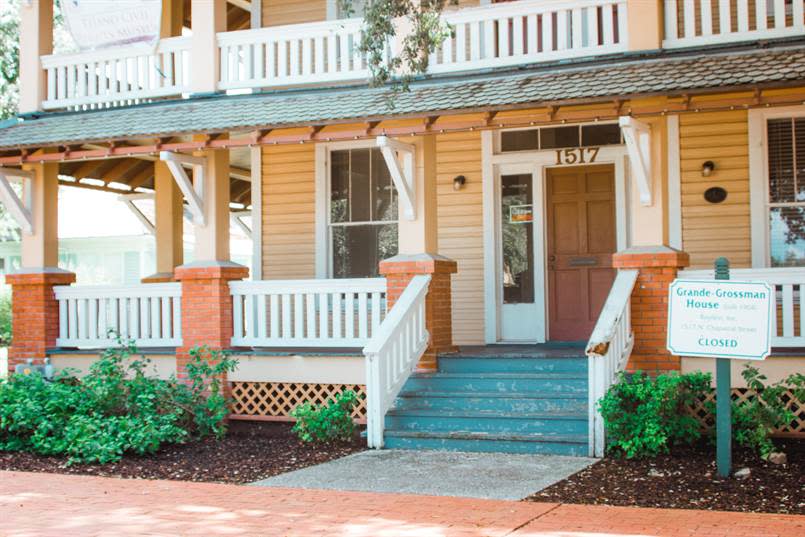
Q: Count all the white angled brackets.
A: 6